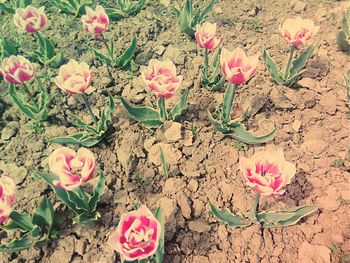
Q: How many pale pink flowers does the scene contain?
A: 12